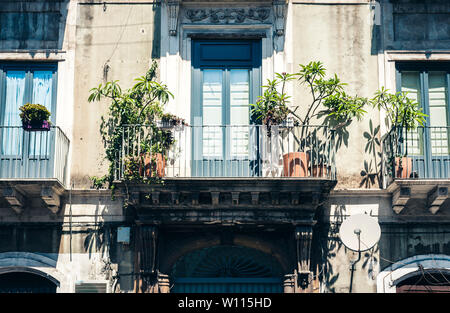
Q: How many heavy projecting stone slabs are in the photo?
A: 3